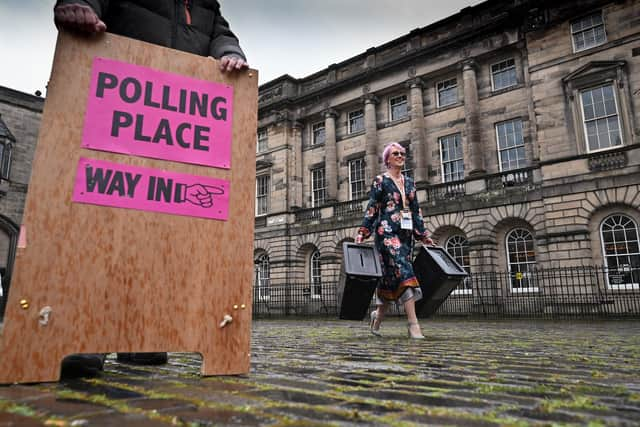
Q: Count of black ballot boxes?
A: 2